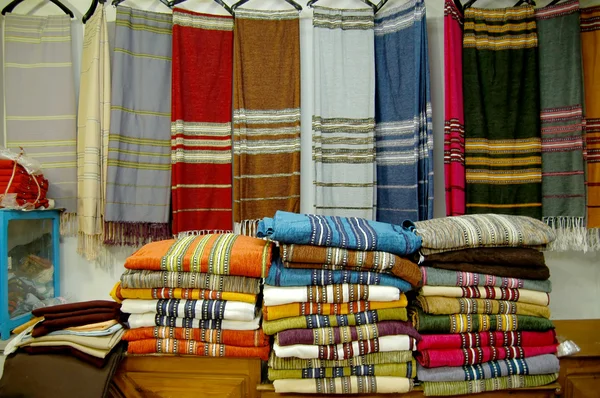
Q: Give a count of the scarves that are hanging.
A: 11